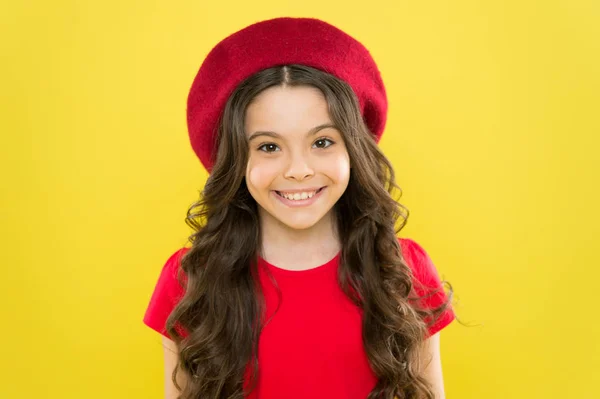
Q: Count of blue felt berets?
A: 0